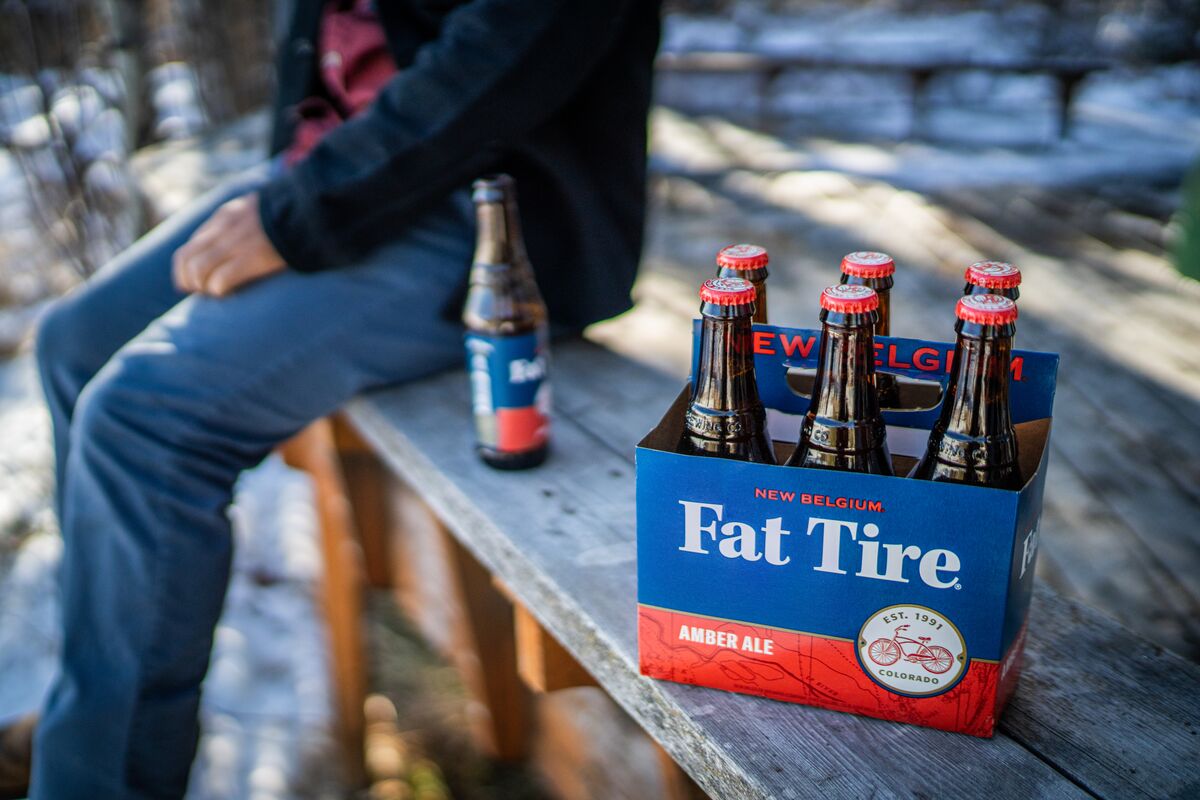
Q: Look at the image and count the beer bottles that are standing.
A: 7